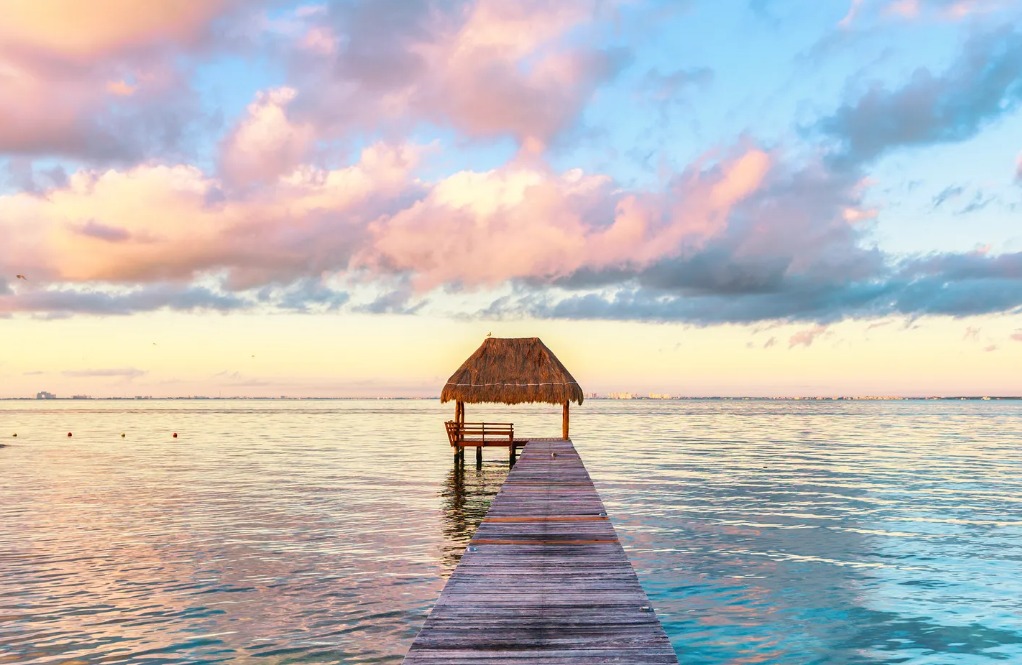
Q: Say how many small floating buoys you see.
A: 4